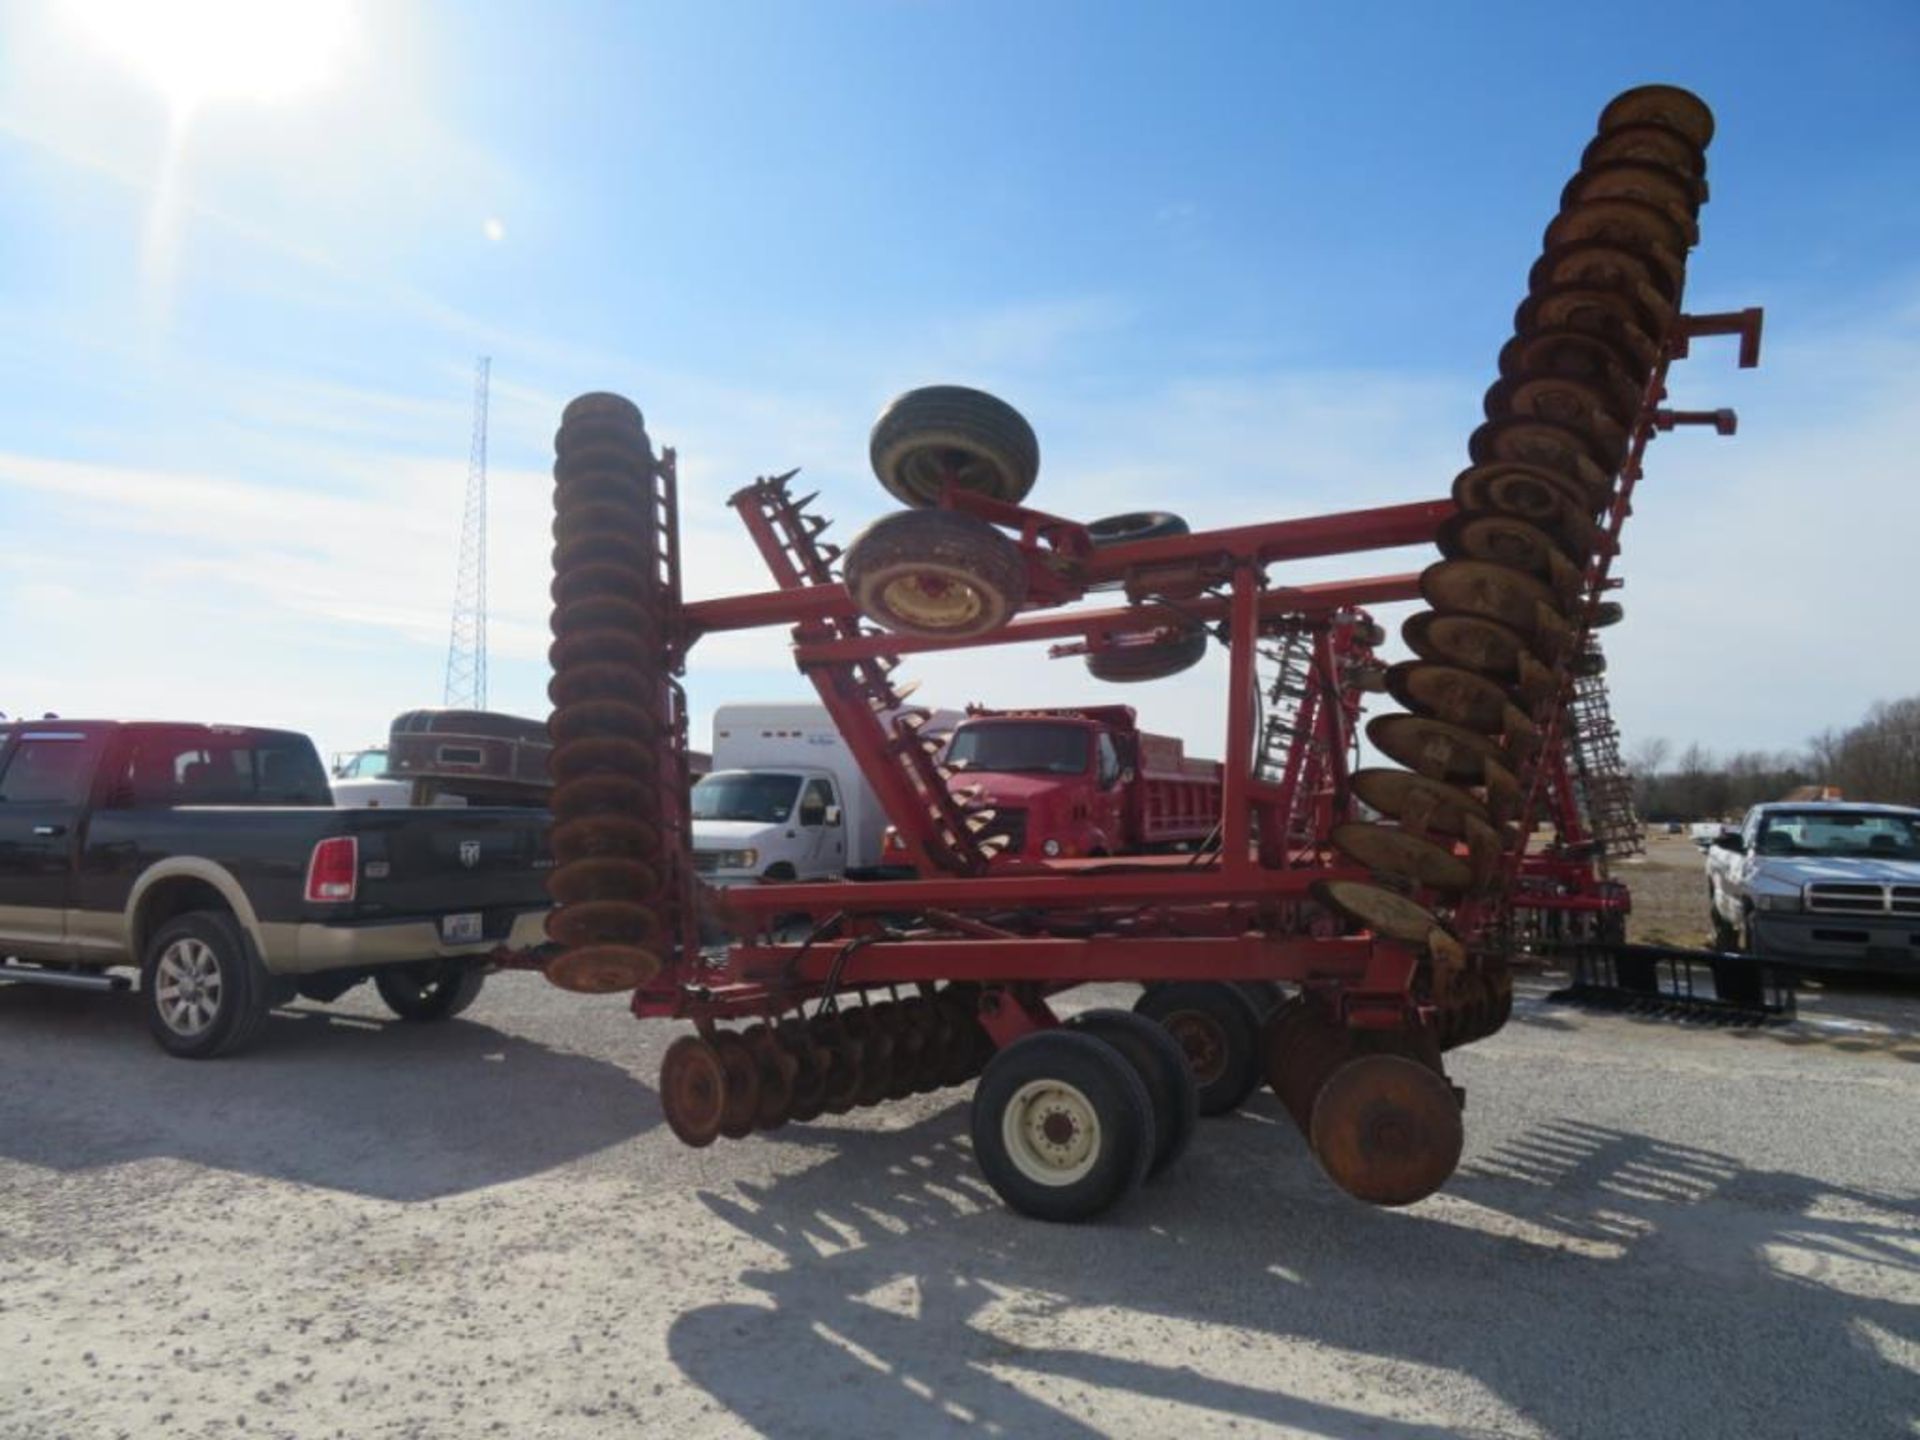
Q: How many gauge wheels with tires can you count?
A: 4